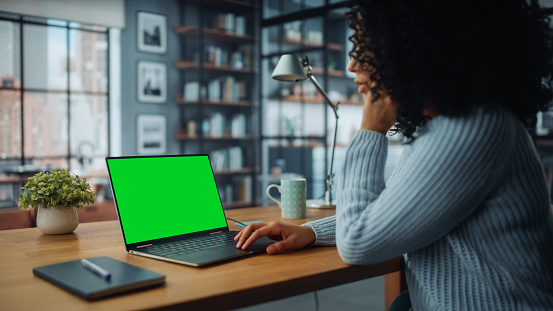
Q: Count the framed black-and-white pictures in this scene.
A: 3